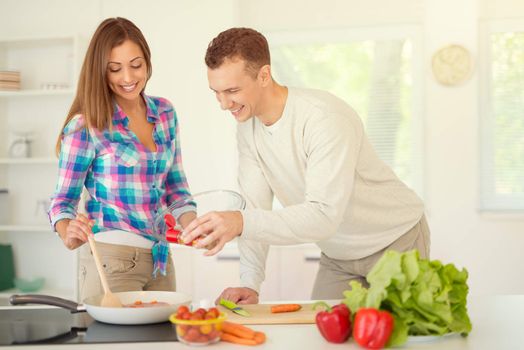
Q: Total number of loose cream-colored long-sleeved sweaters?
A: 1